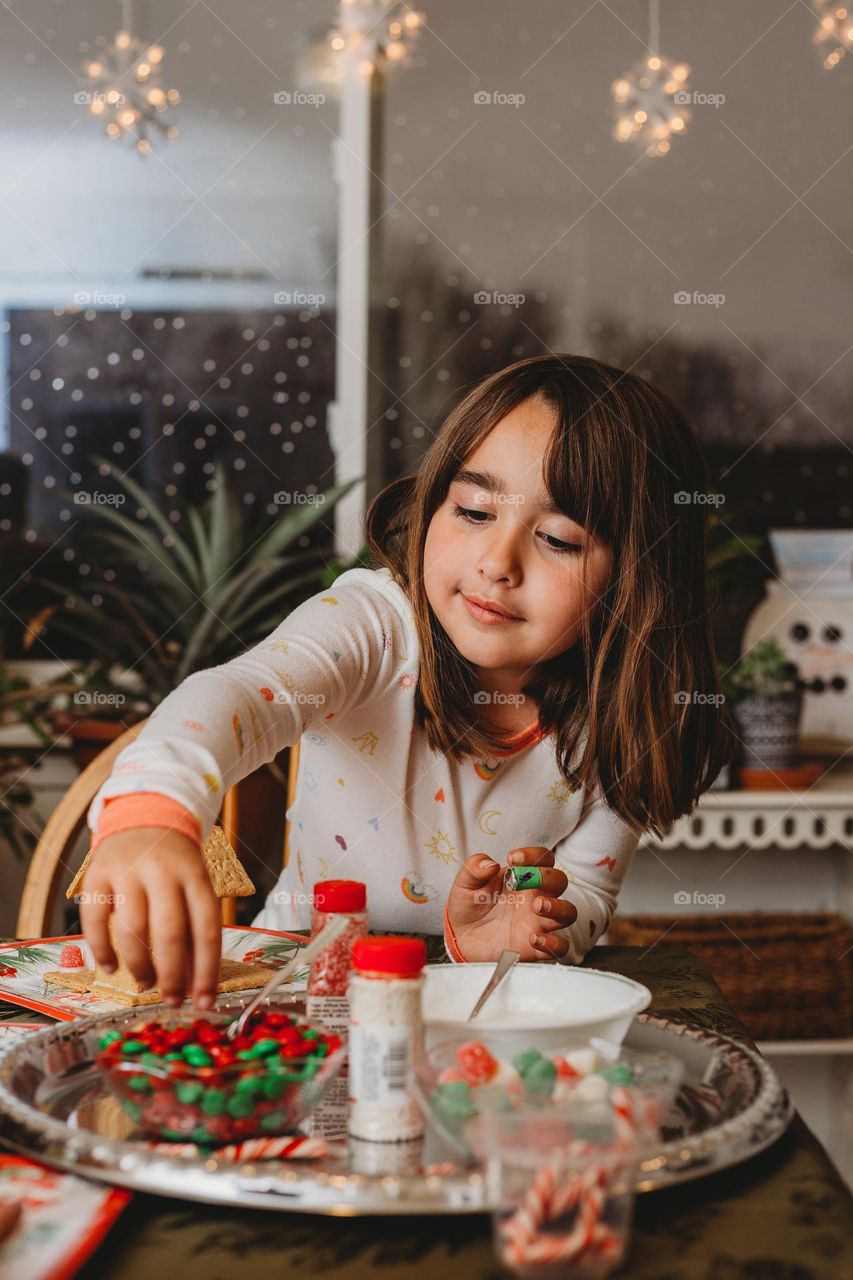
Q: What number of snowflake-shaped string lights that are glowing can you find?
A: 4